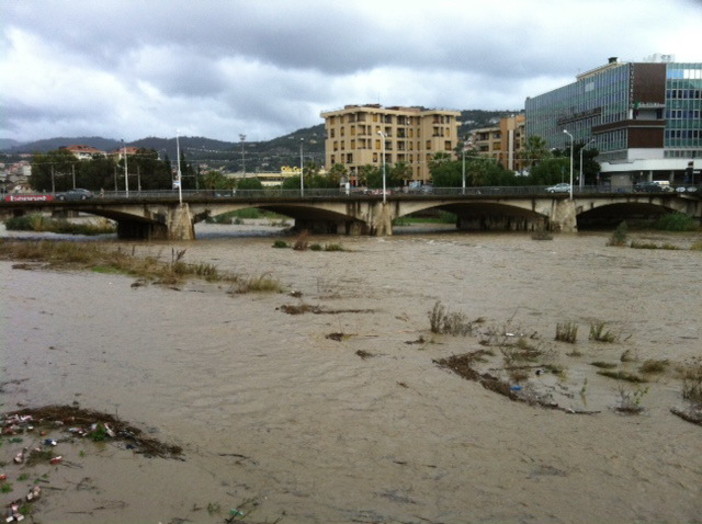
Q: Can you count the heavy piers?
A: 3